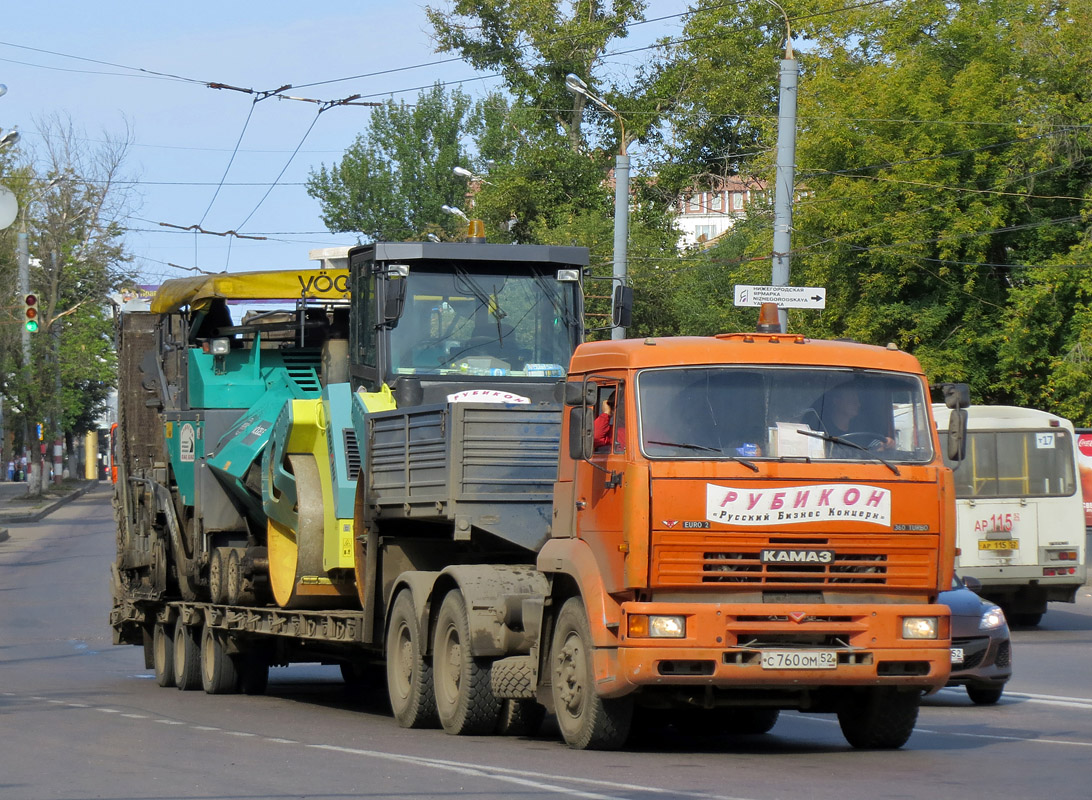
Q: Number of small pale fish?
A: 0